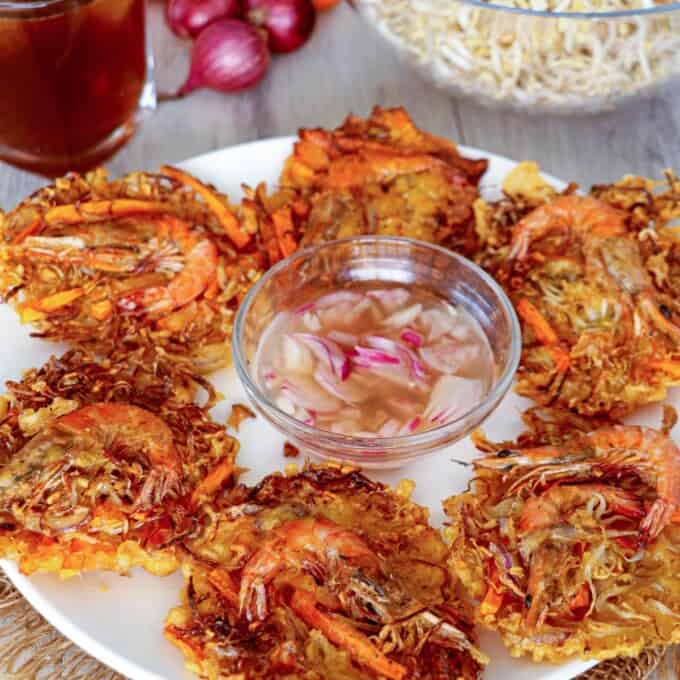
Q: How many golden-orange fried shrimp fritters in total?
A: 6